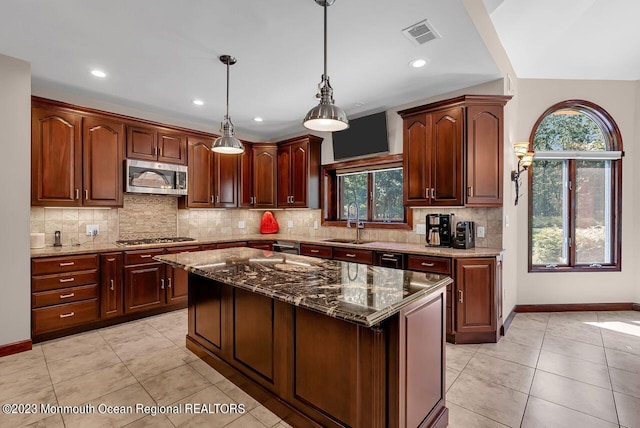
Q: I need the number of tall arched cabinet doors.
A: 11